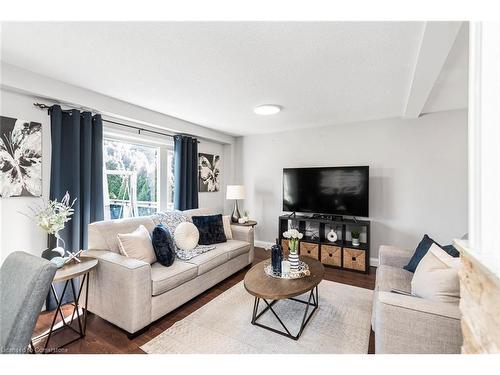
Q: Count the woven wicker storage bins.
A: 4